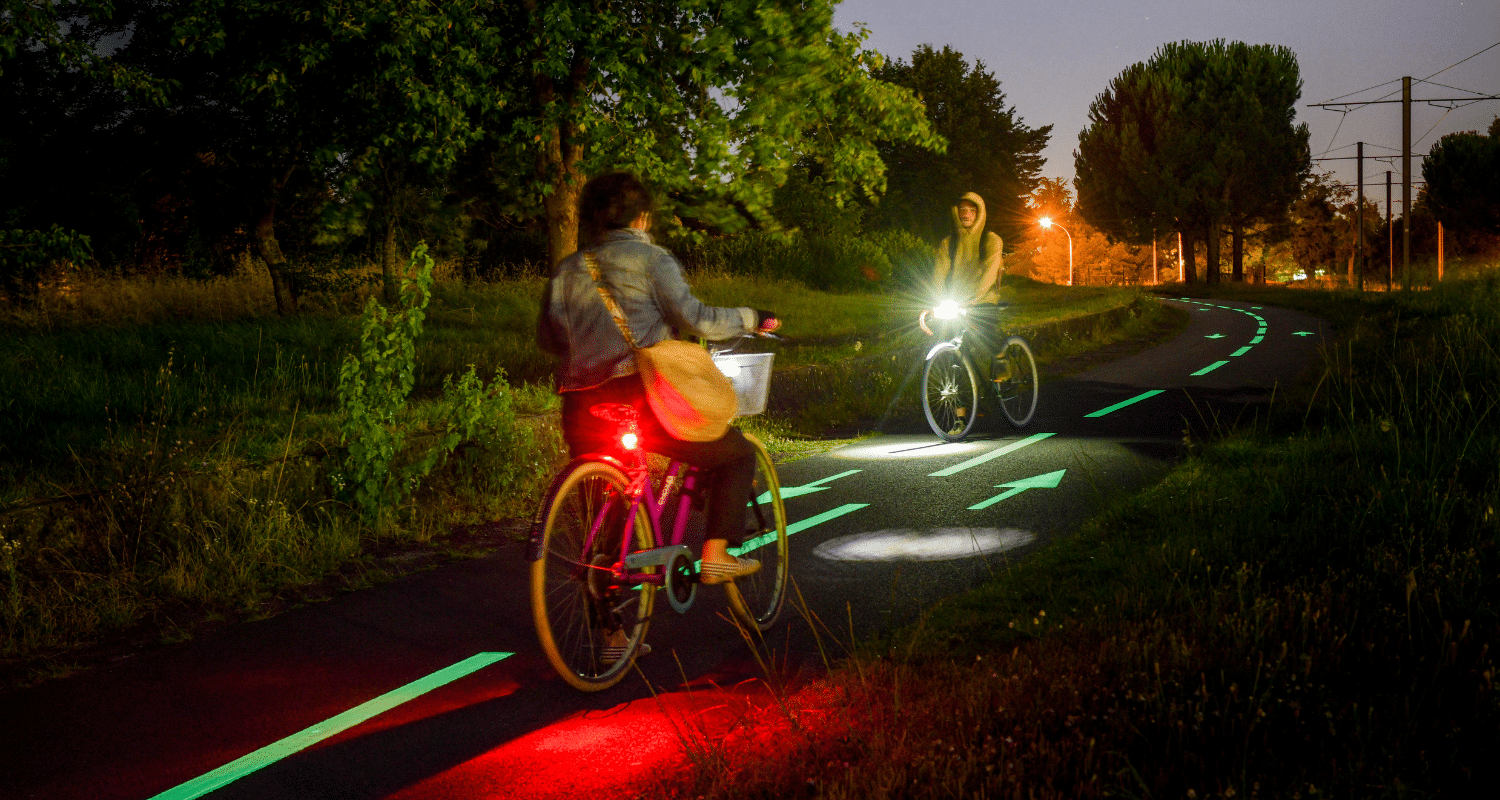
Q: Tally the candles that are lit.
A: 0